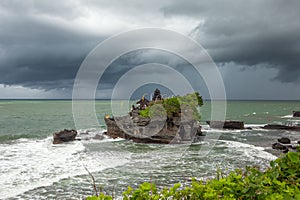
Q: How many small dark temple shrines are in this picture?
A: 2